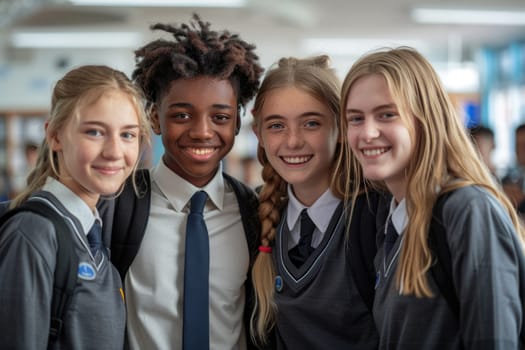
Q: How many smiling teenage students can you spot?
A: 4